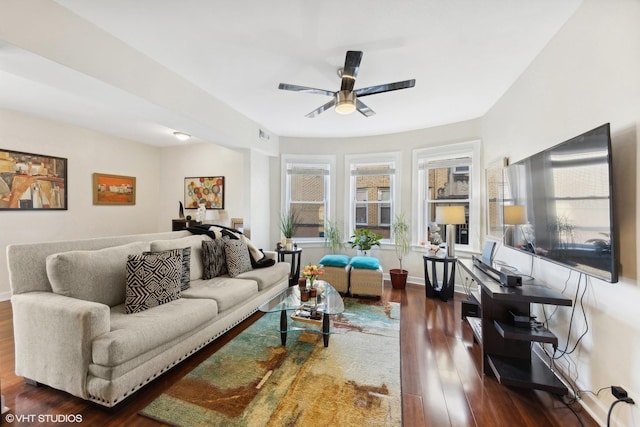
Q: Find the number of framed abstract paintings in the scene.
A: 3